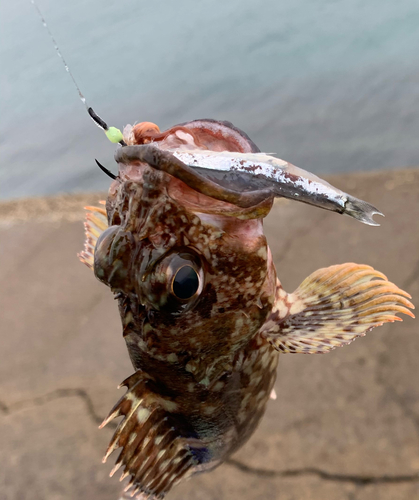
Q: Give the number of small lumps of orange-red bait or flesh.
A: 1